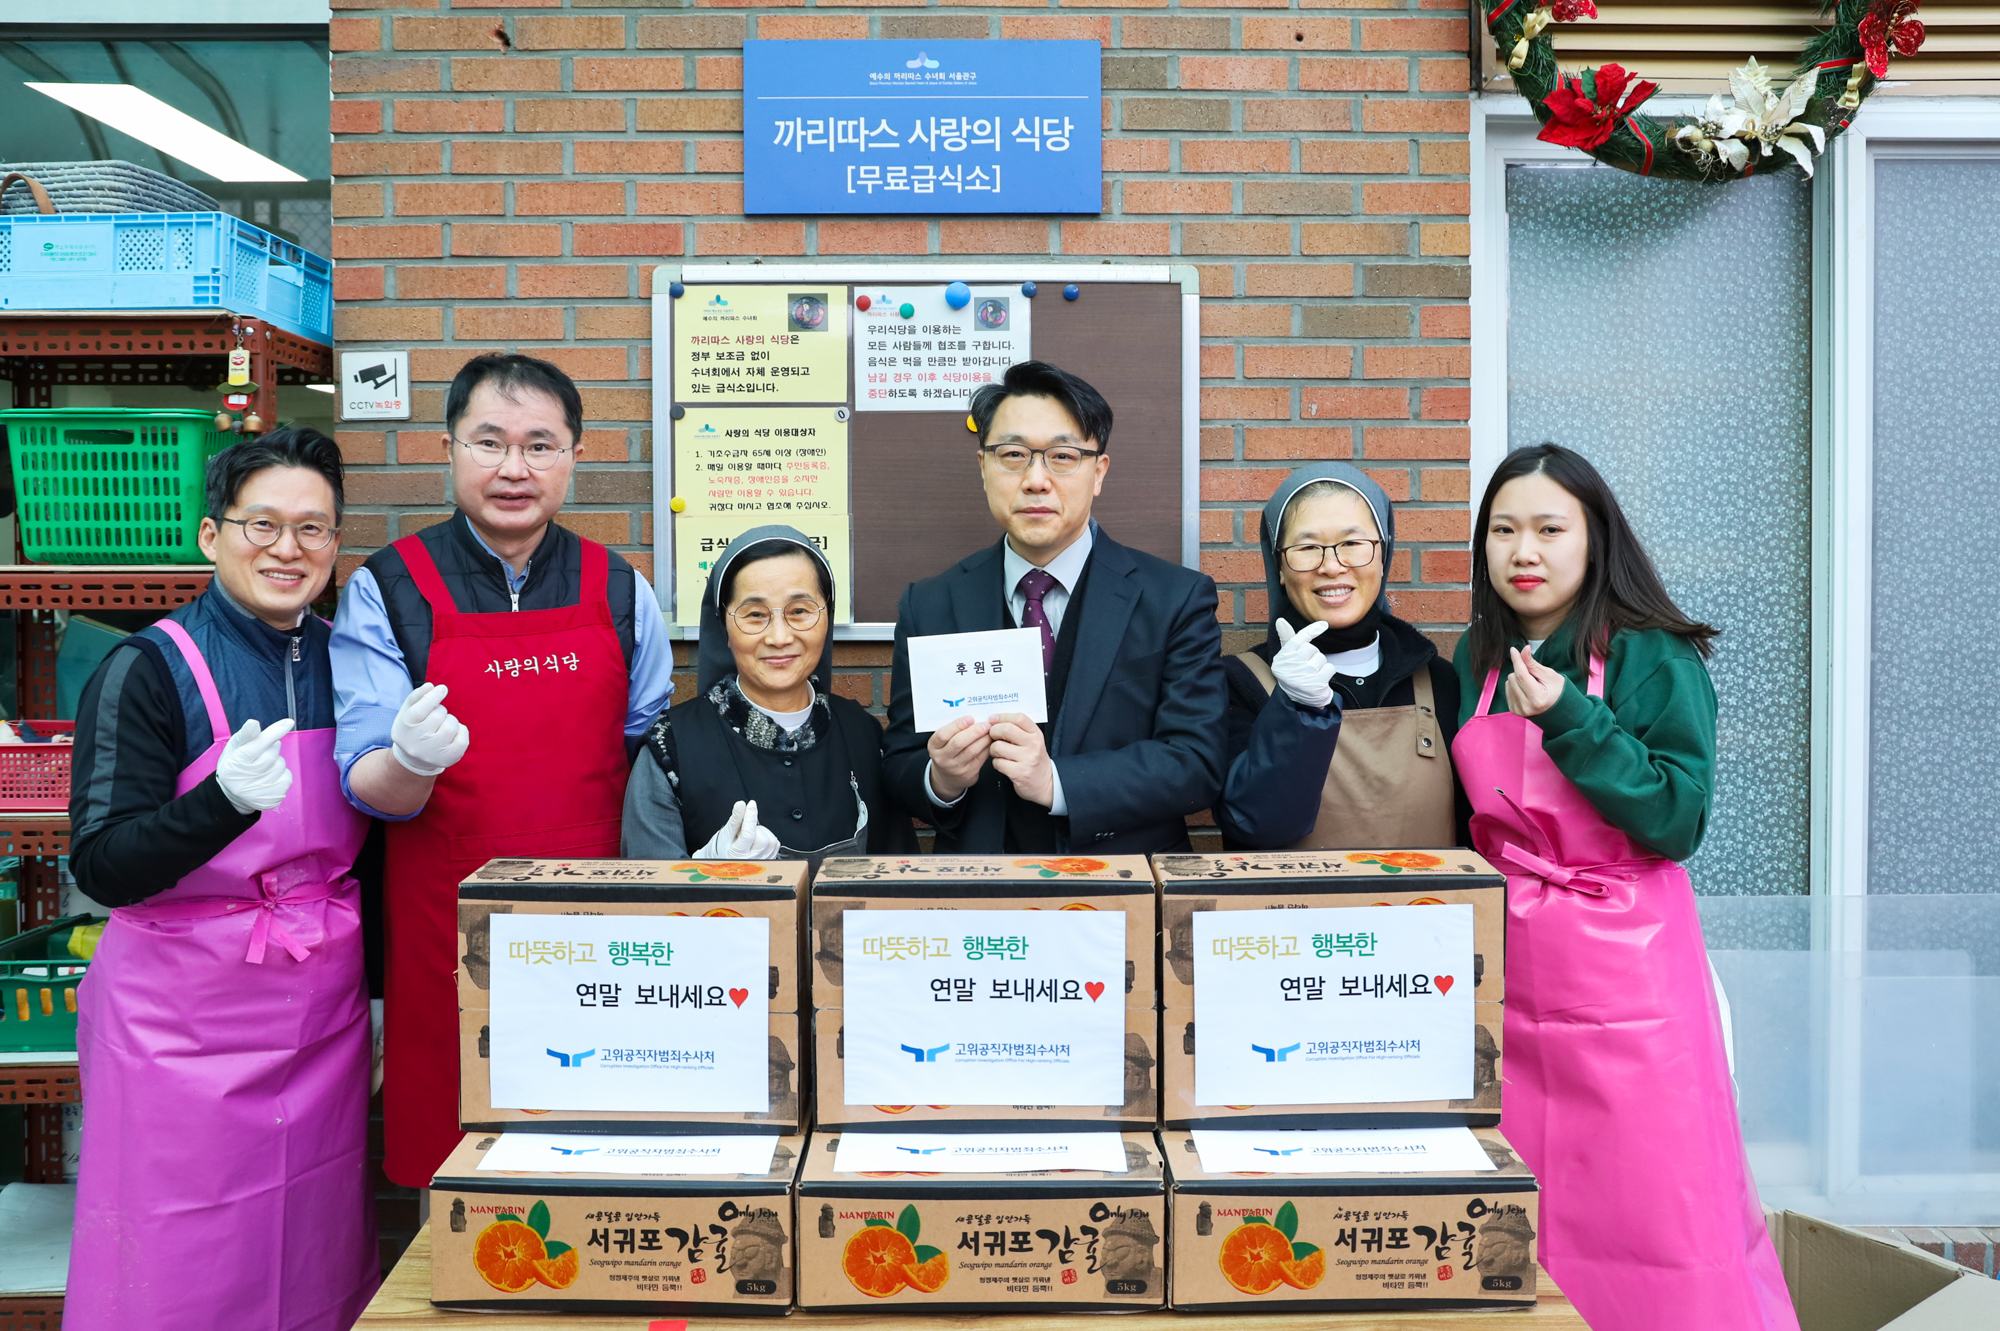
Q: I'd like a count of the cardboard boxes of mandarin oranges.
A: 6